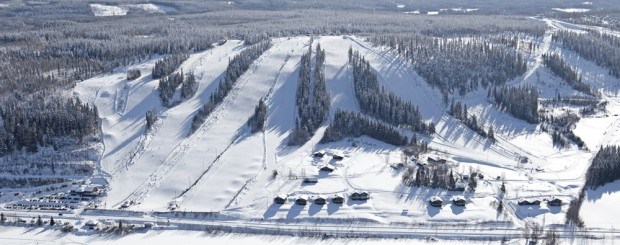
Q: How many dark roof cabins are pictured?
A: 13